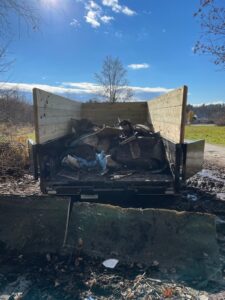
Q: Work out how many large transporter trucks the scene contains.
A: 1